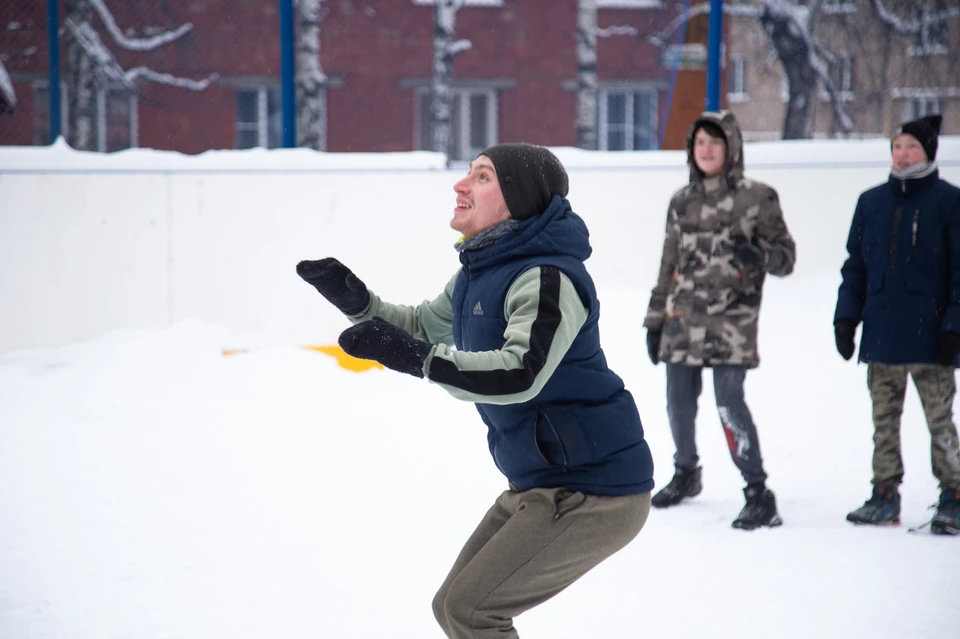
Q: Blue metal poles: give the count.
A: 3